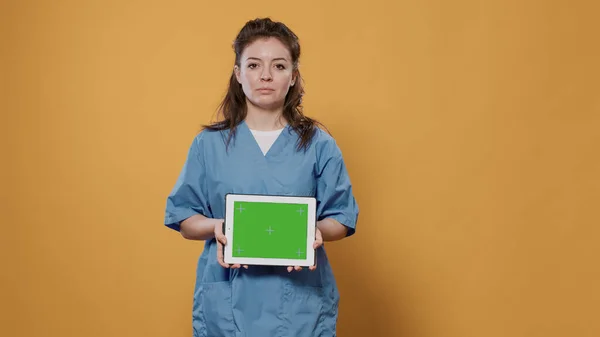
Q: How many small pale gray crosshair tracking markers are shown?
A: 5